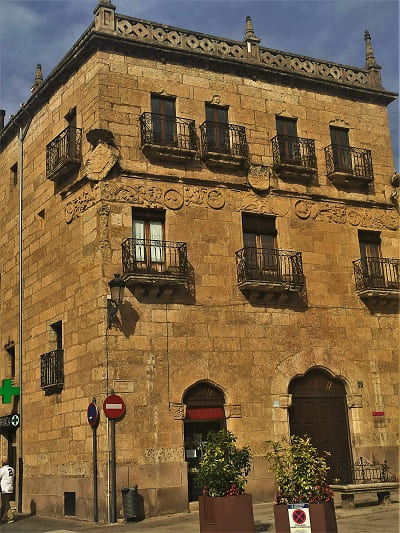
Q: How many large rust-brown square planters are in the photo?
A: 2